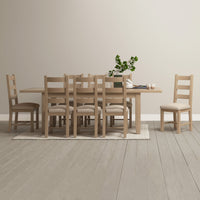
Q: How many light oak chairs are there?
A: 8